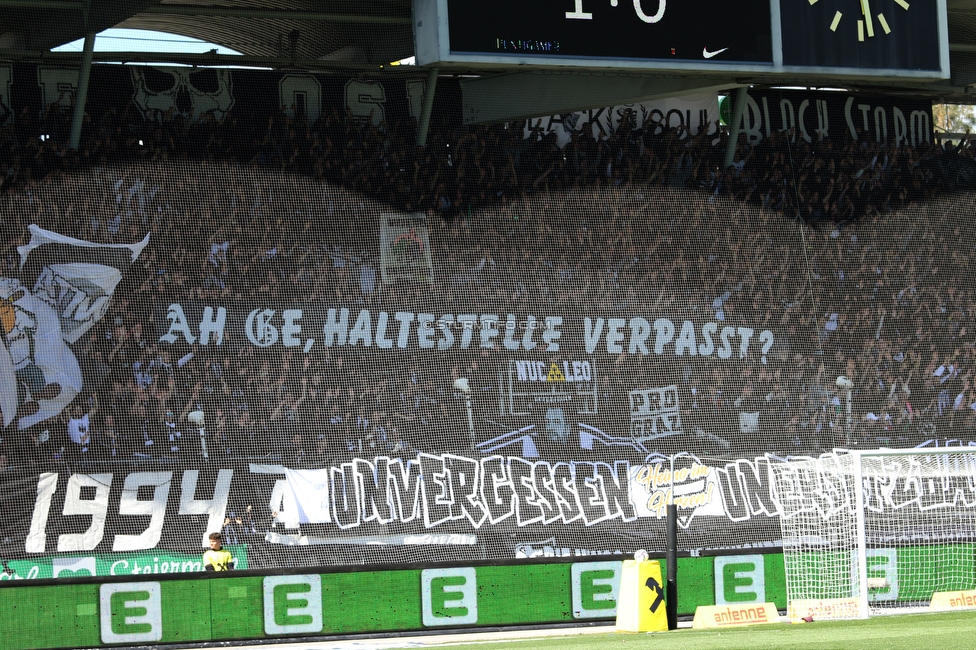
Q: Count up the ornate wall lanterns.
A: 0